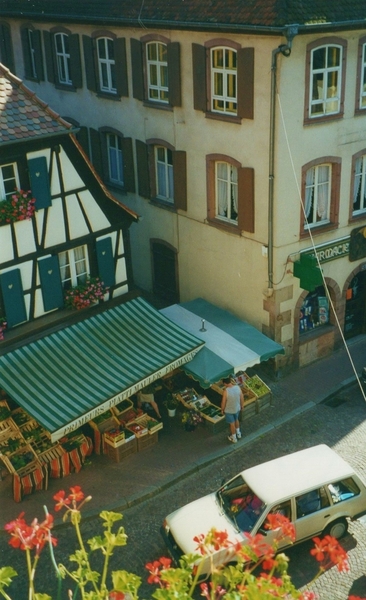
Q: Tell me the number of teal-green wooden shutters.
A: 4